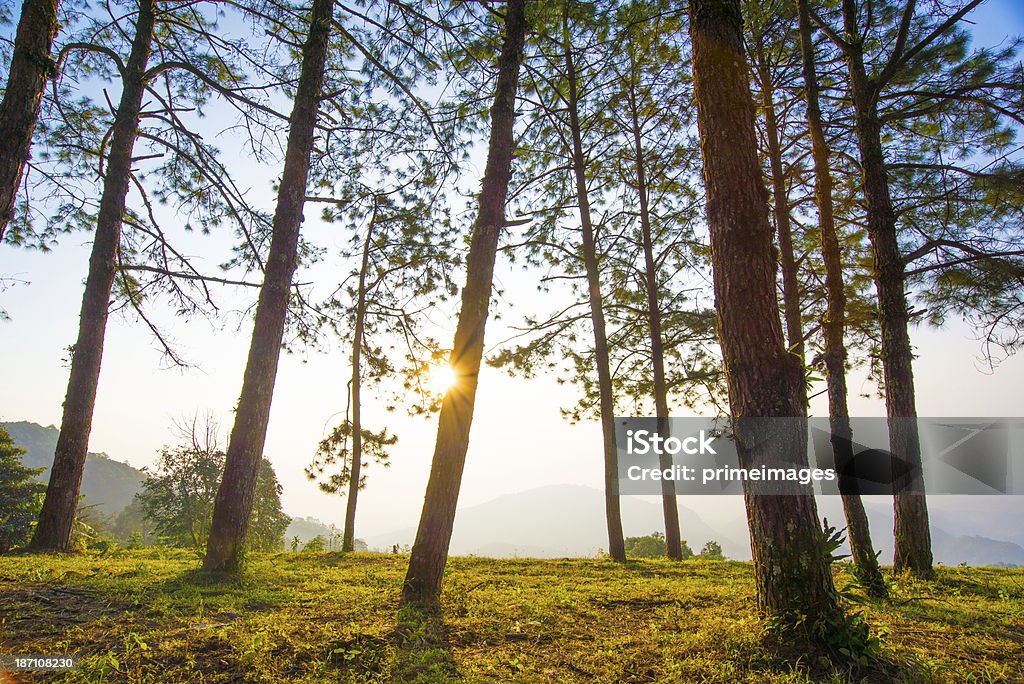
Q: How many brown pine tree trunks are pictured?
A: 11